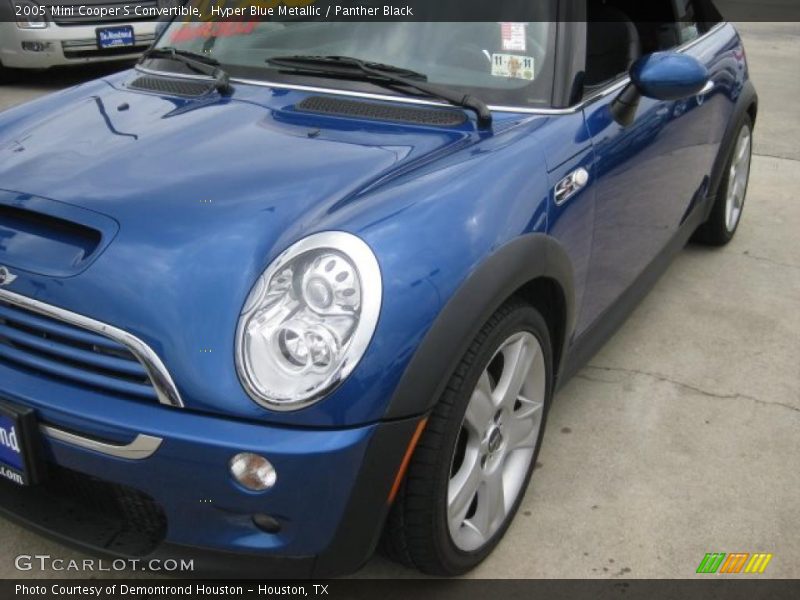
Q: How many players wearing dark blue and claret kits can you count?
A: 0